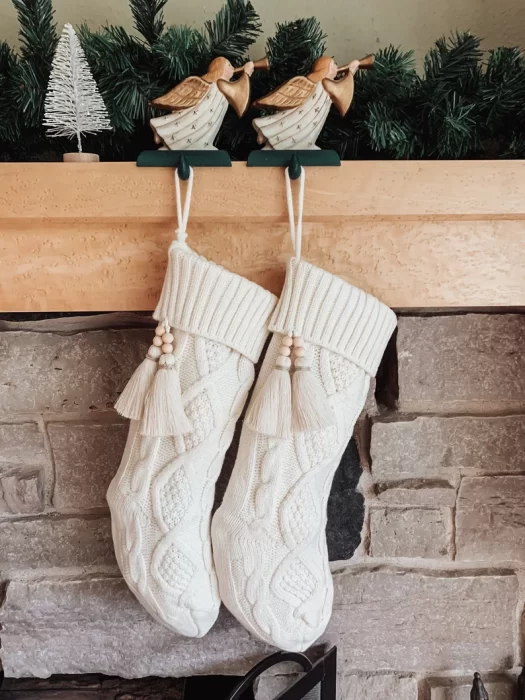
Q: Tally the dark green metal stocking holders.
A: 2